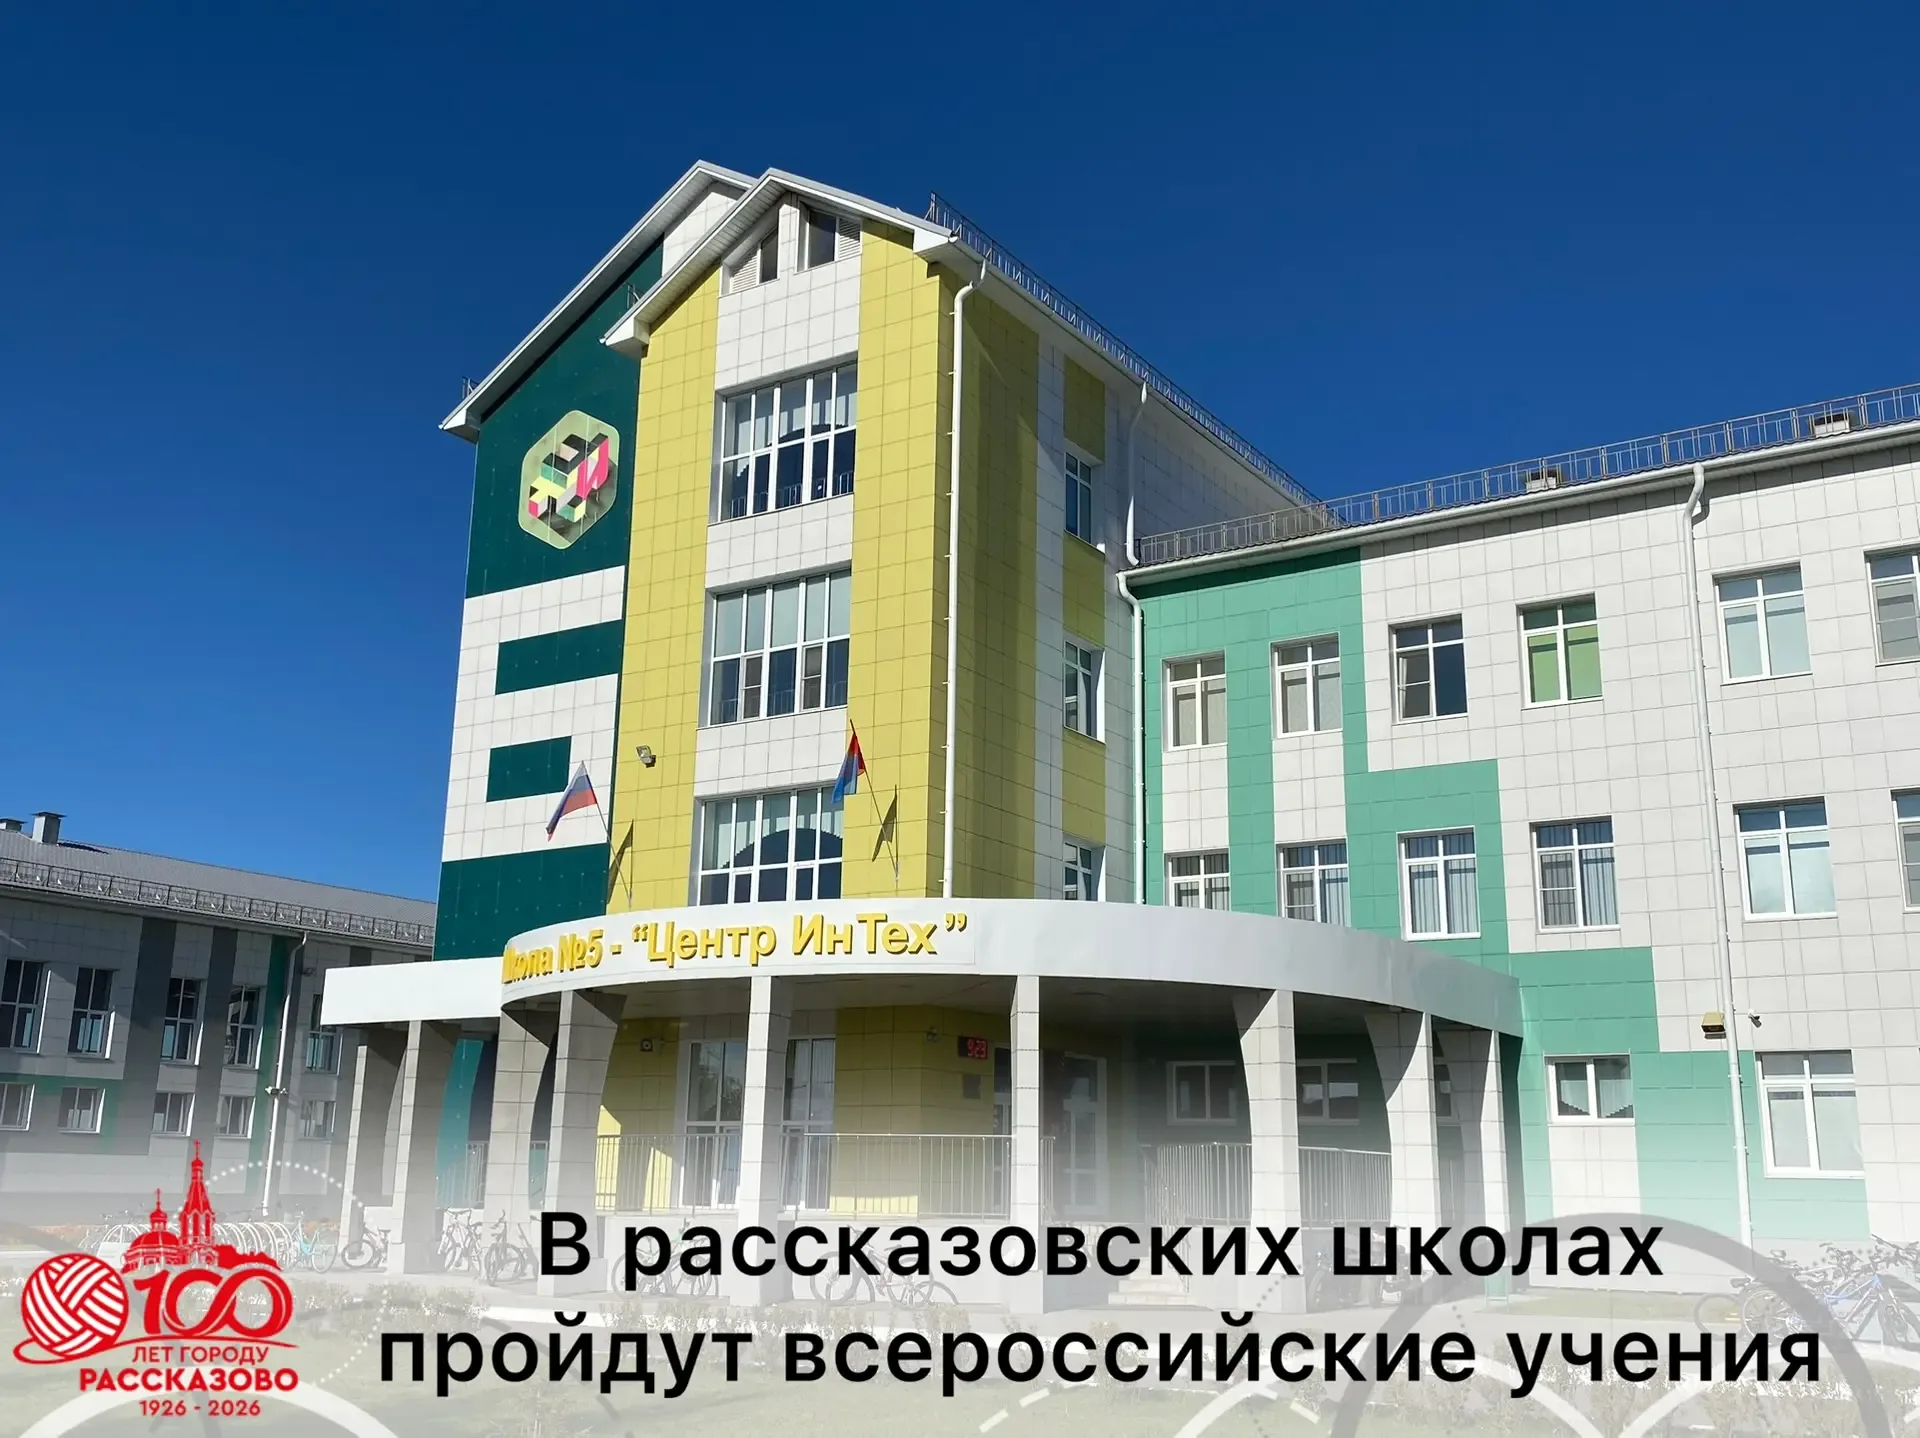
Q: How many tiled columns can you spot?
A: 9